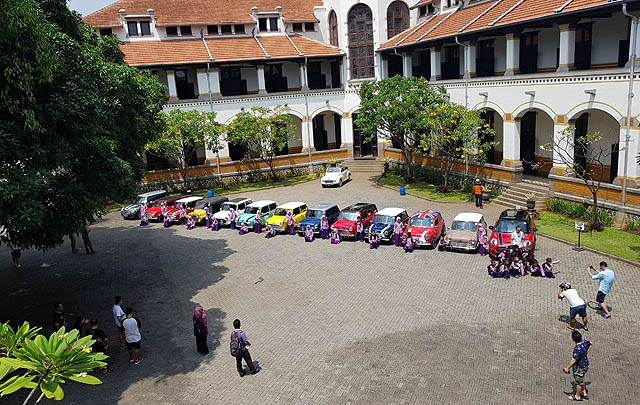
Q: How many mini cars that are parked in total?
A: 13